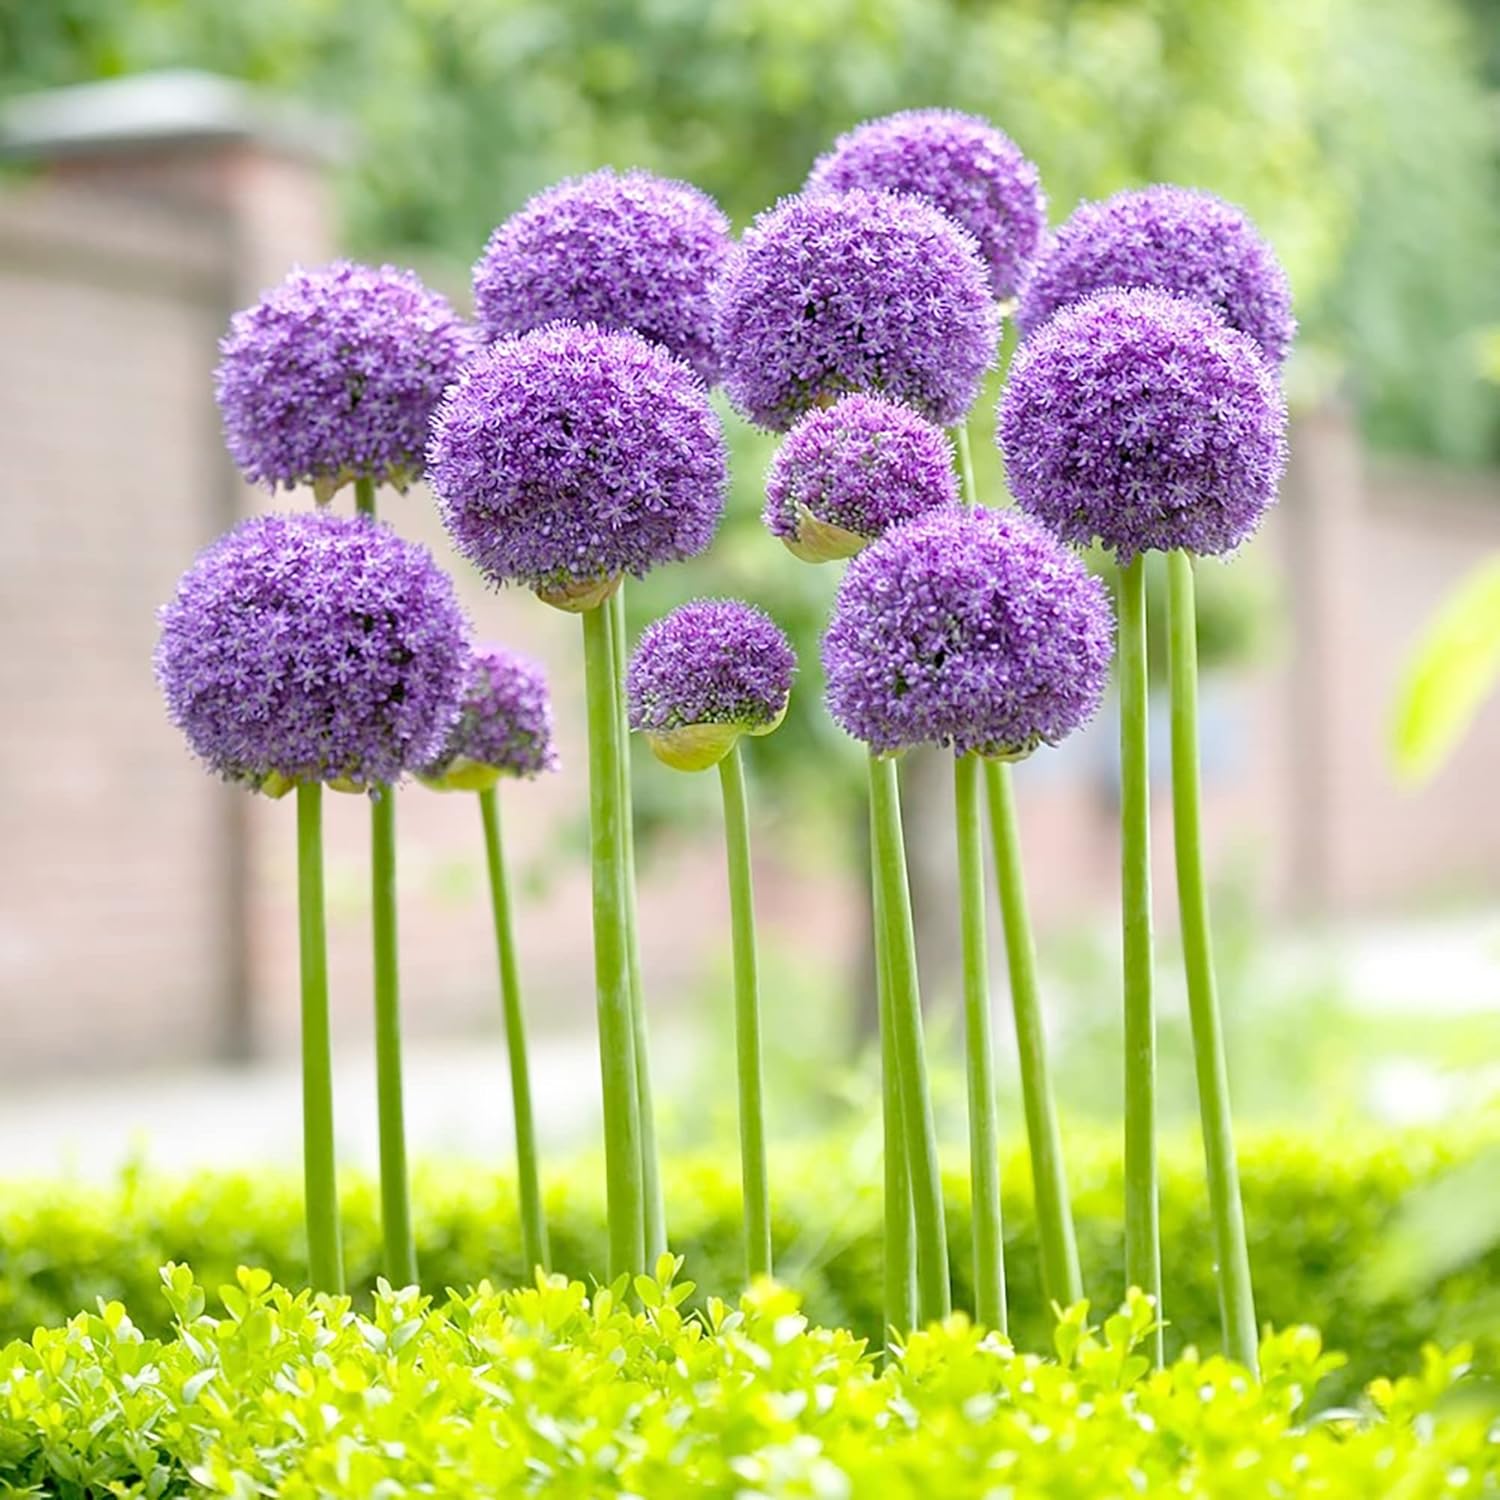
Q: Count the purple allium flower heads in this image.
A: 12